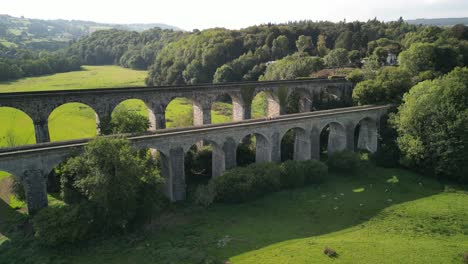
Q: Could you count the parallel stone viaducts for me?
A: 2